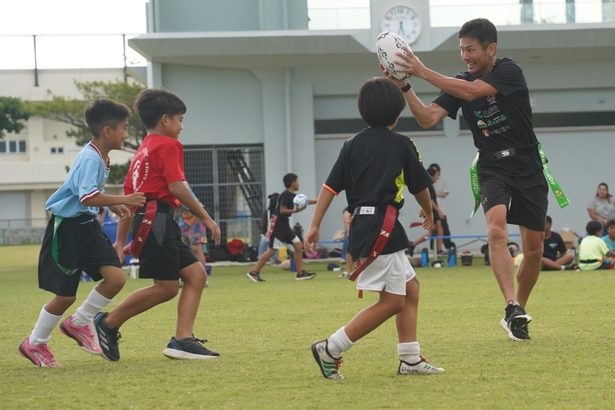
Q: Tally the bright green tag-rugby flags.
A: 3